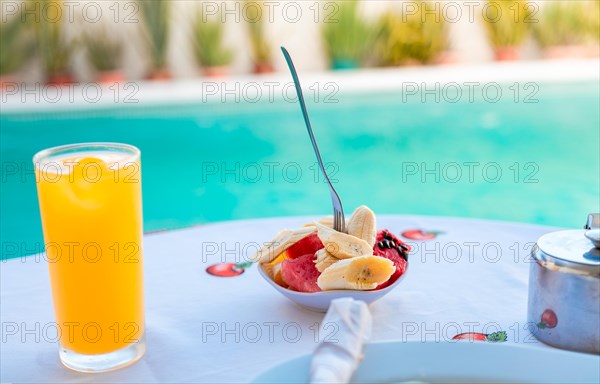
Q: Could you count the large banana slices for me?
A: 4